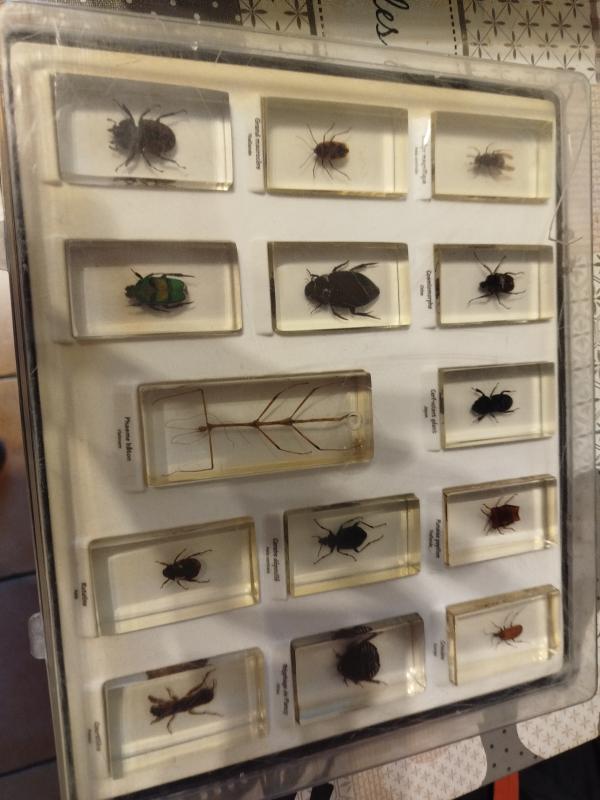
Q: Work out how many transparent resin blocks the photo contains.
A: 14